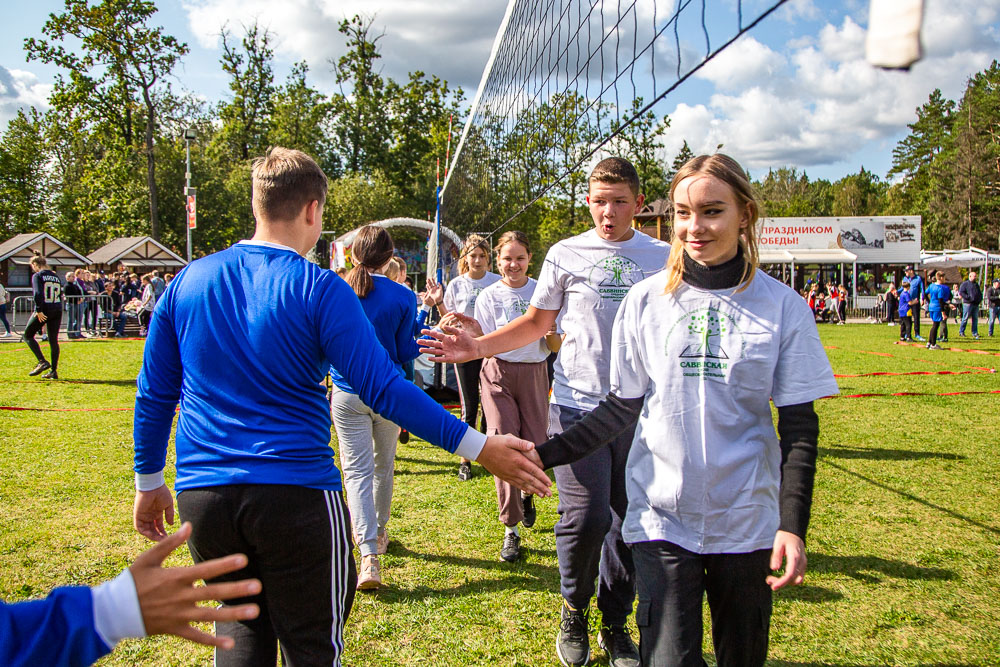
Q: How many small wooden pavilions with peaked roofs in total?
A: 2